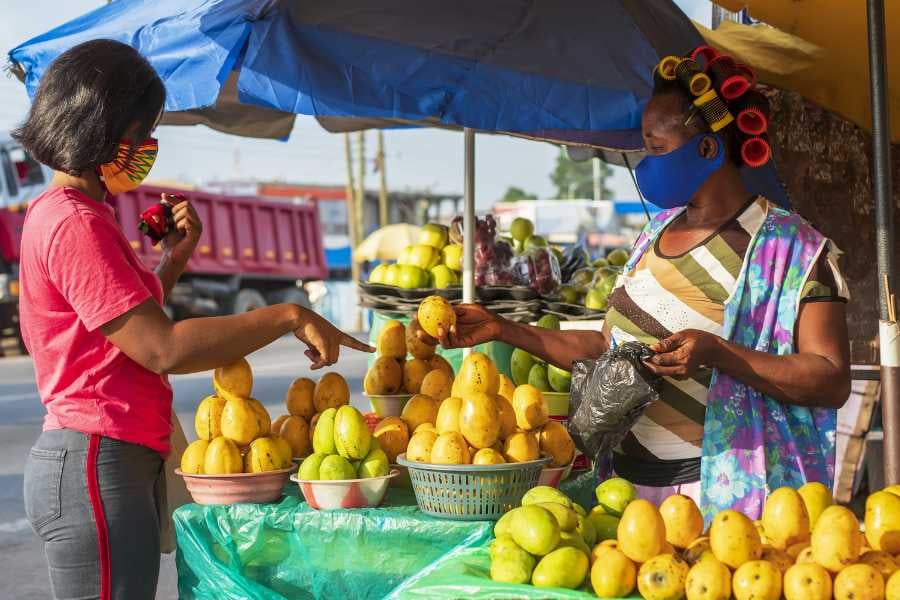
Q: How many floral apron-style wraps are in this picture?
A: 1